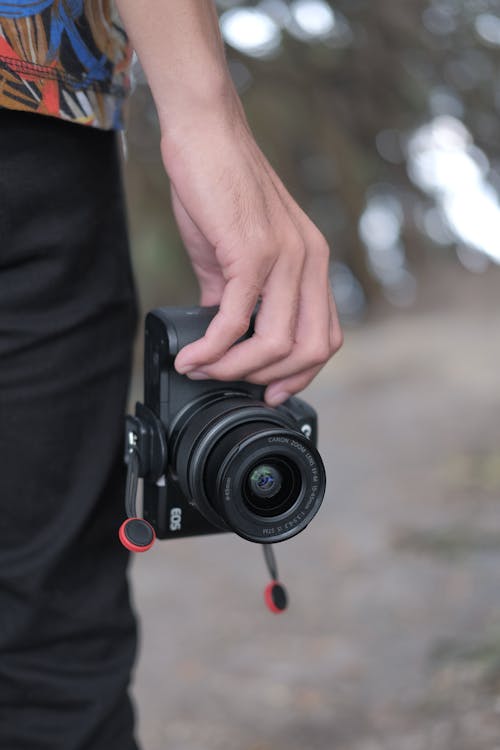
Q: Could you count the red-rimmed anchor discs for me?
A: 2